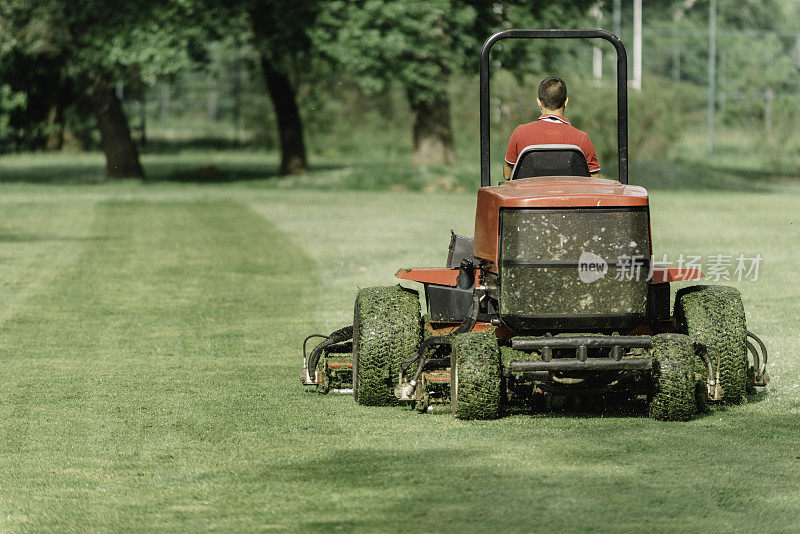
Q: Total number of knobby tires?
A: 4